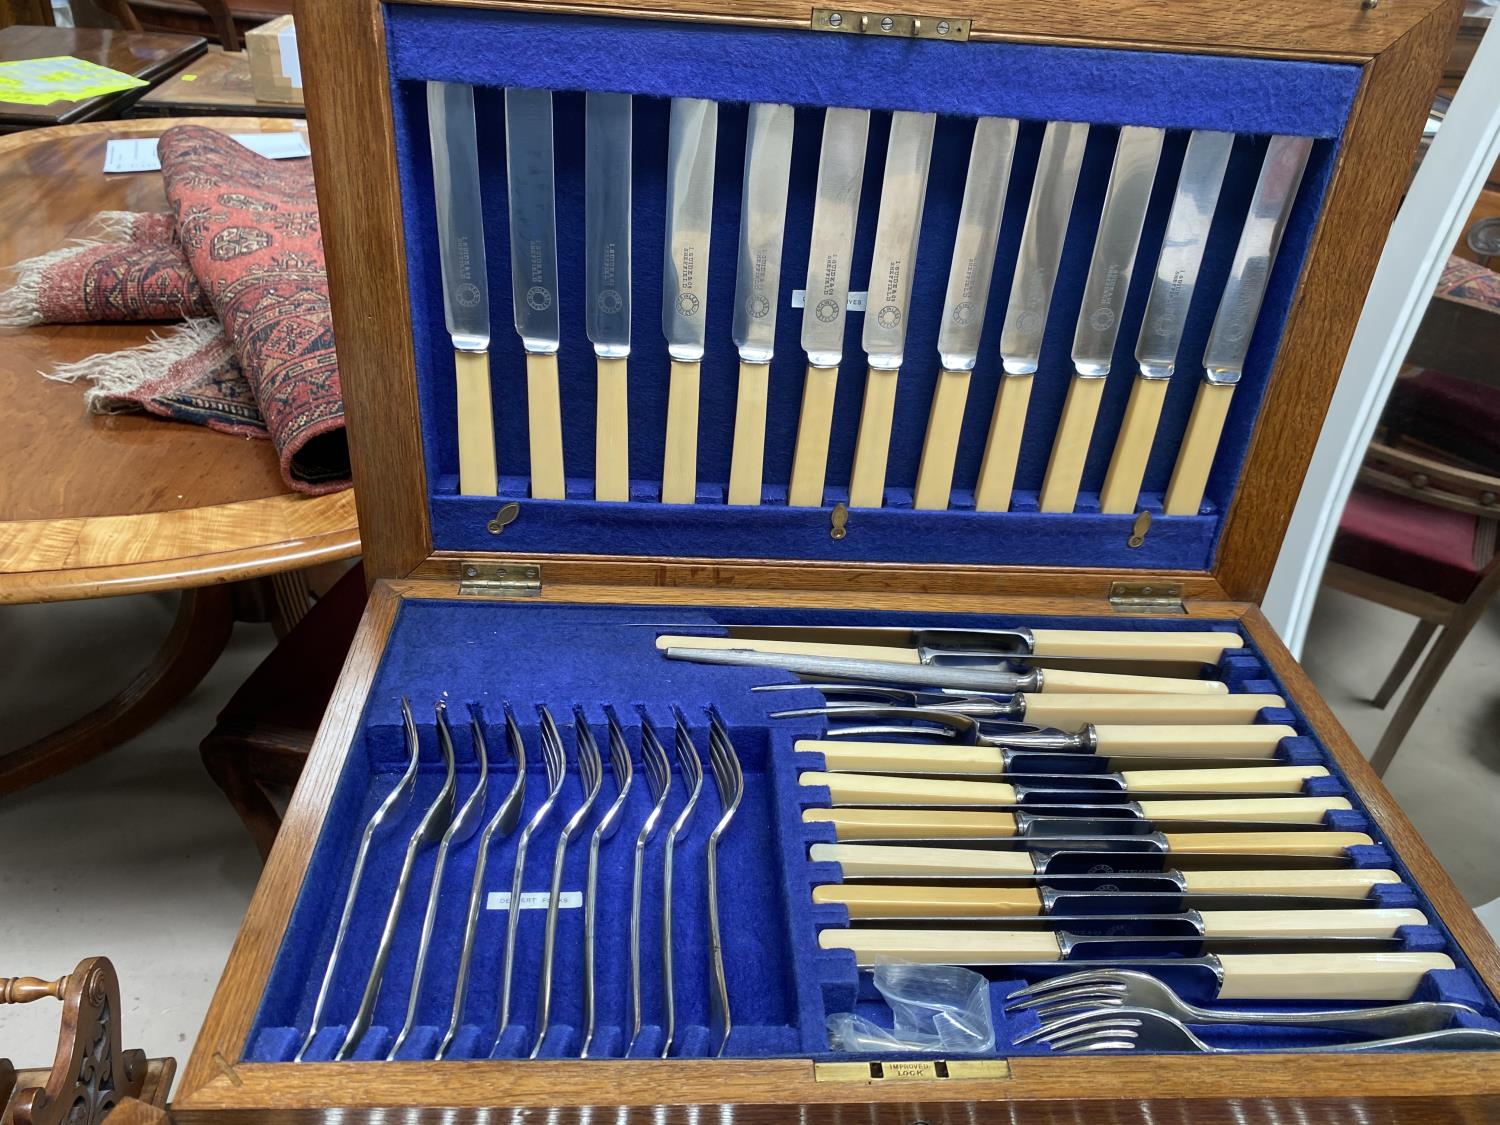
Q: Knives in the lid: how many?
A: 12